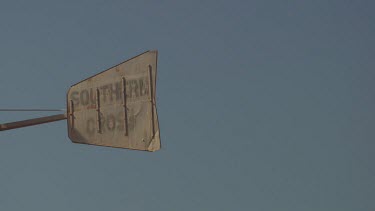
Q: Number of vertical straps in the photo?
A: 4